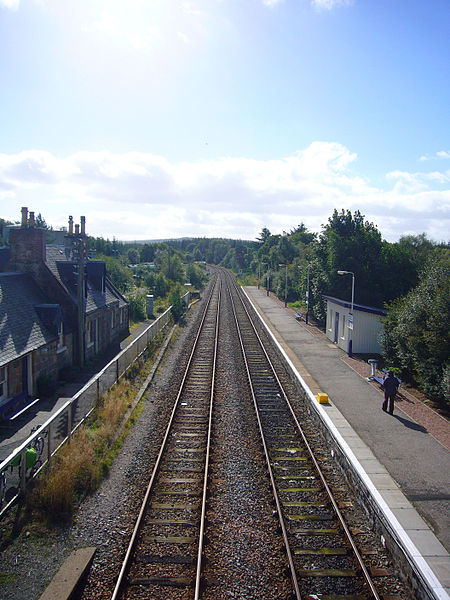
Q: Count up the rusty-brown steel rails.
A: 4